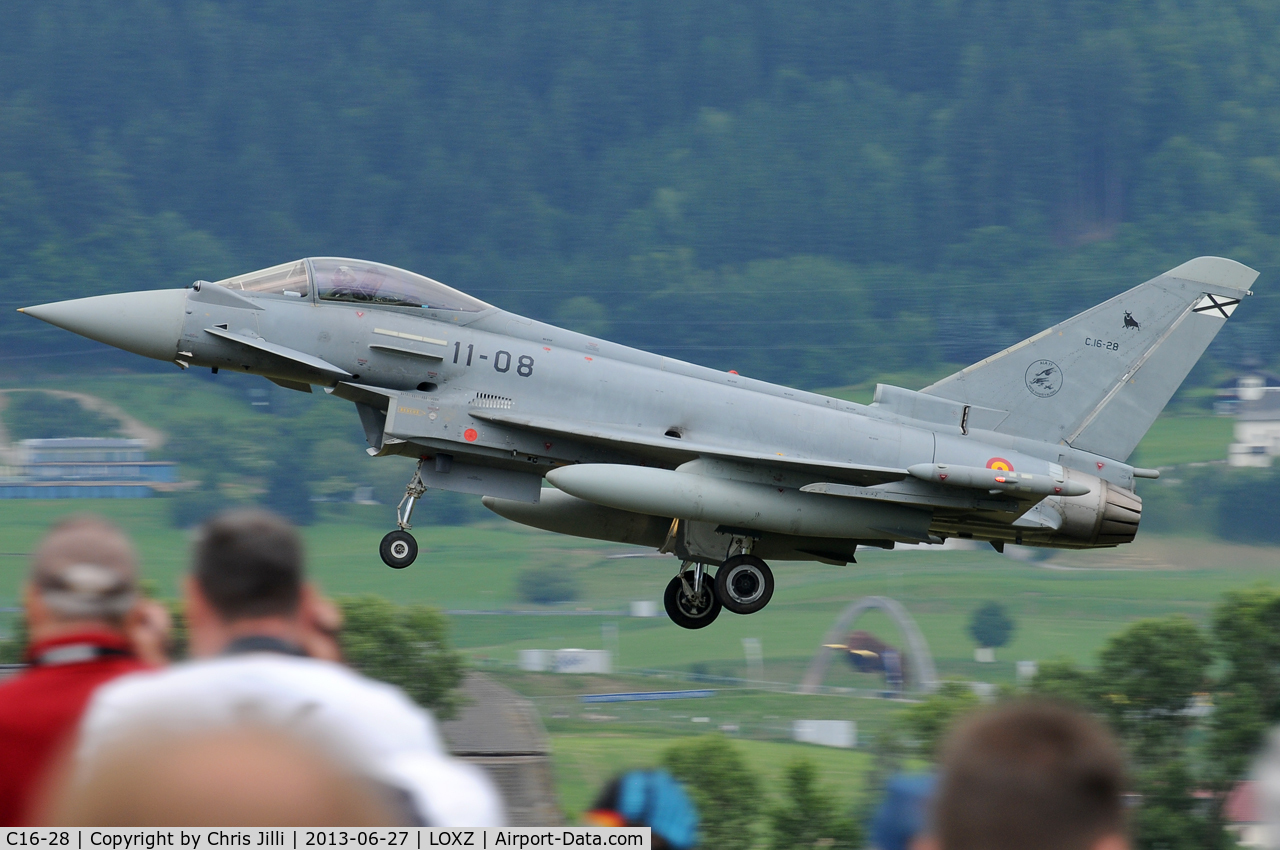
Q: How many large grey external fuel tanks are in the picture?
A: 2